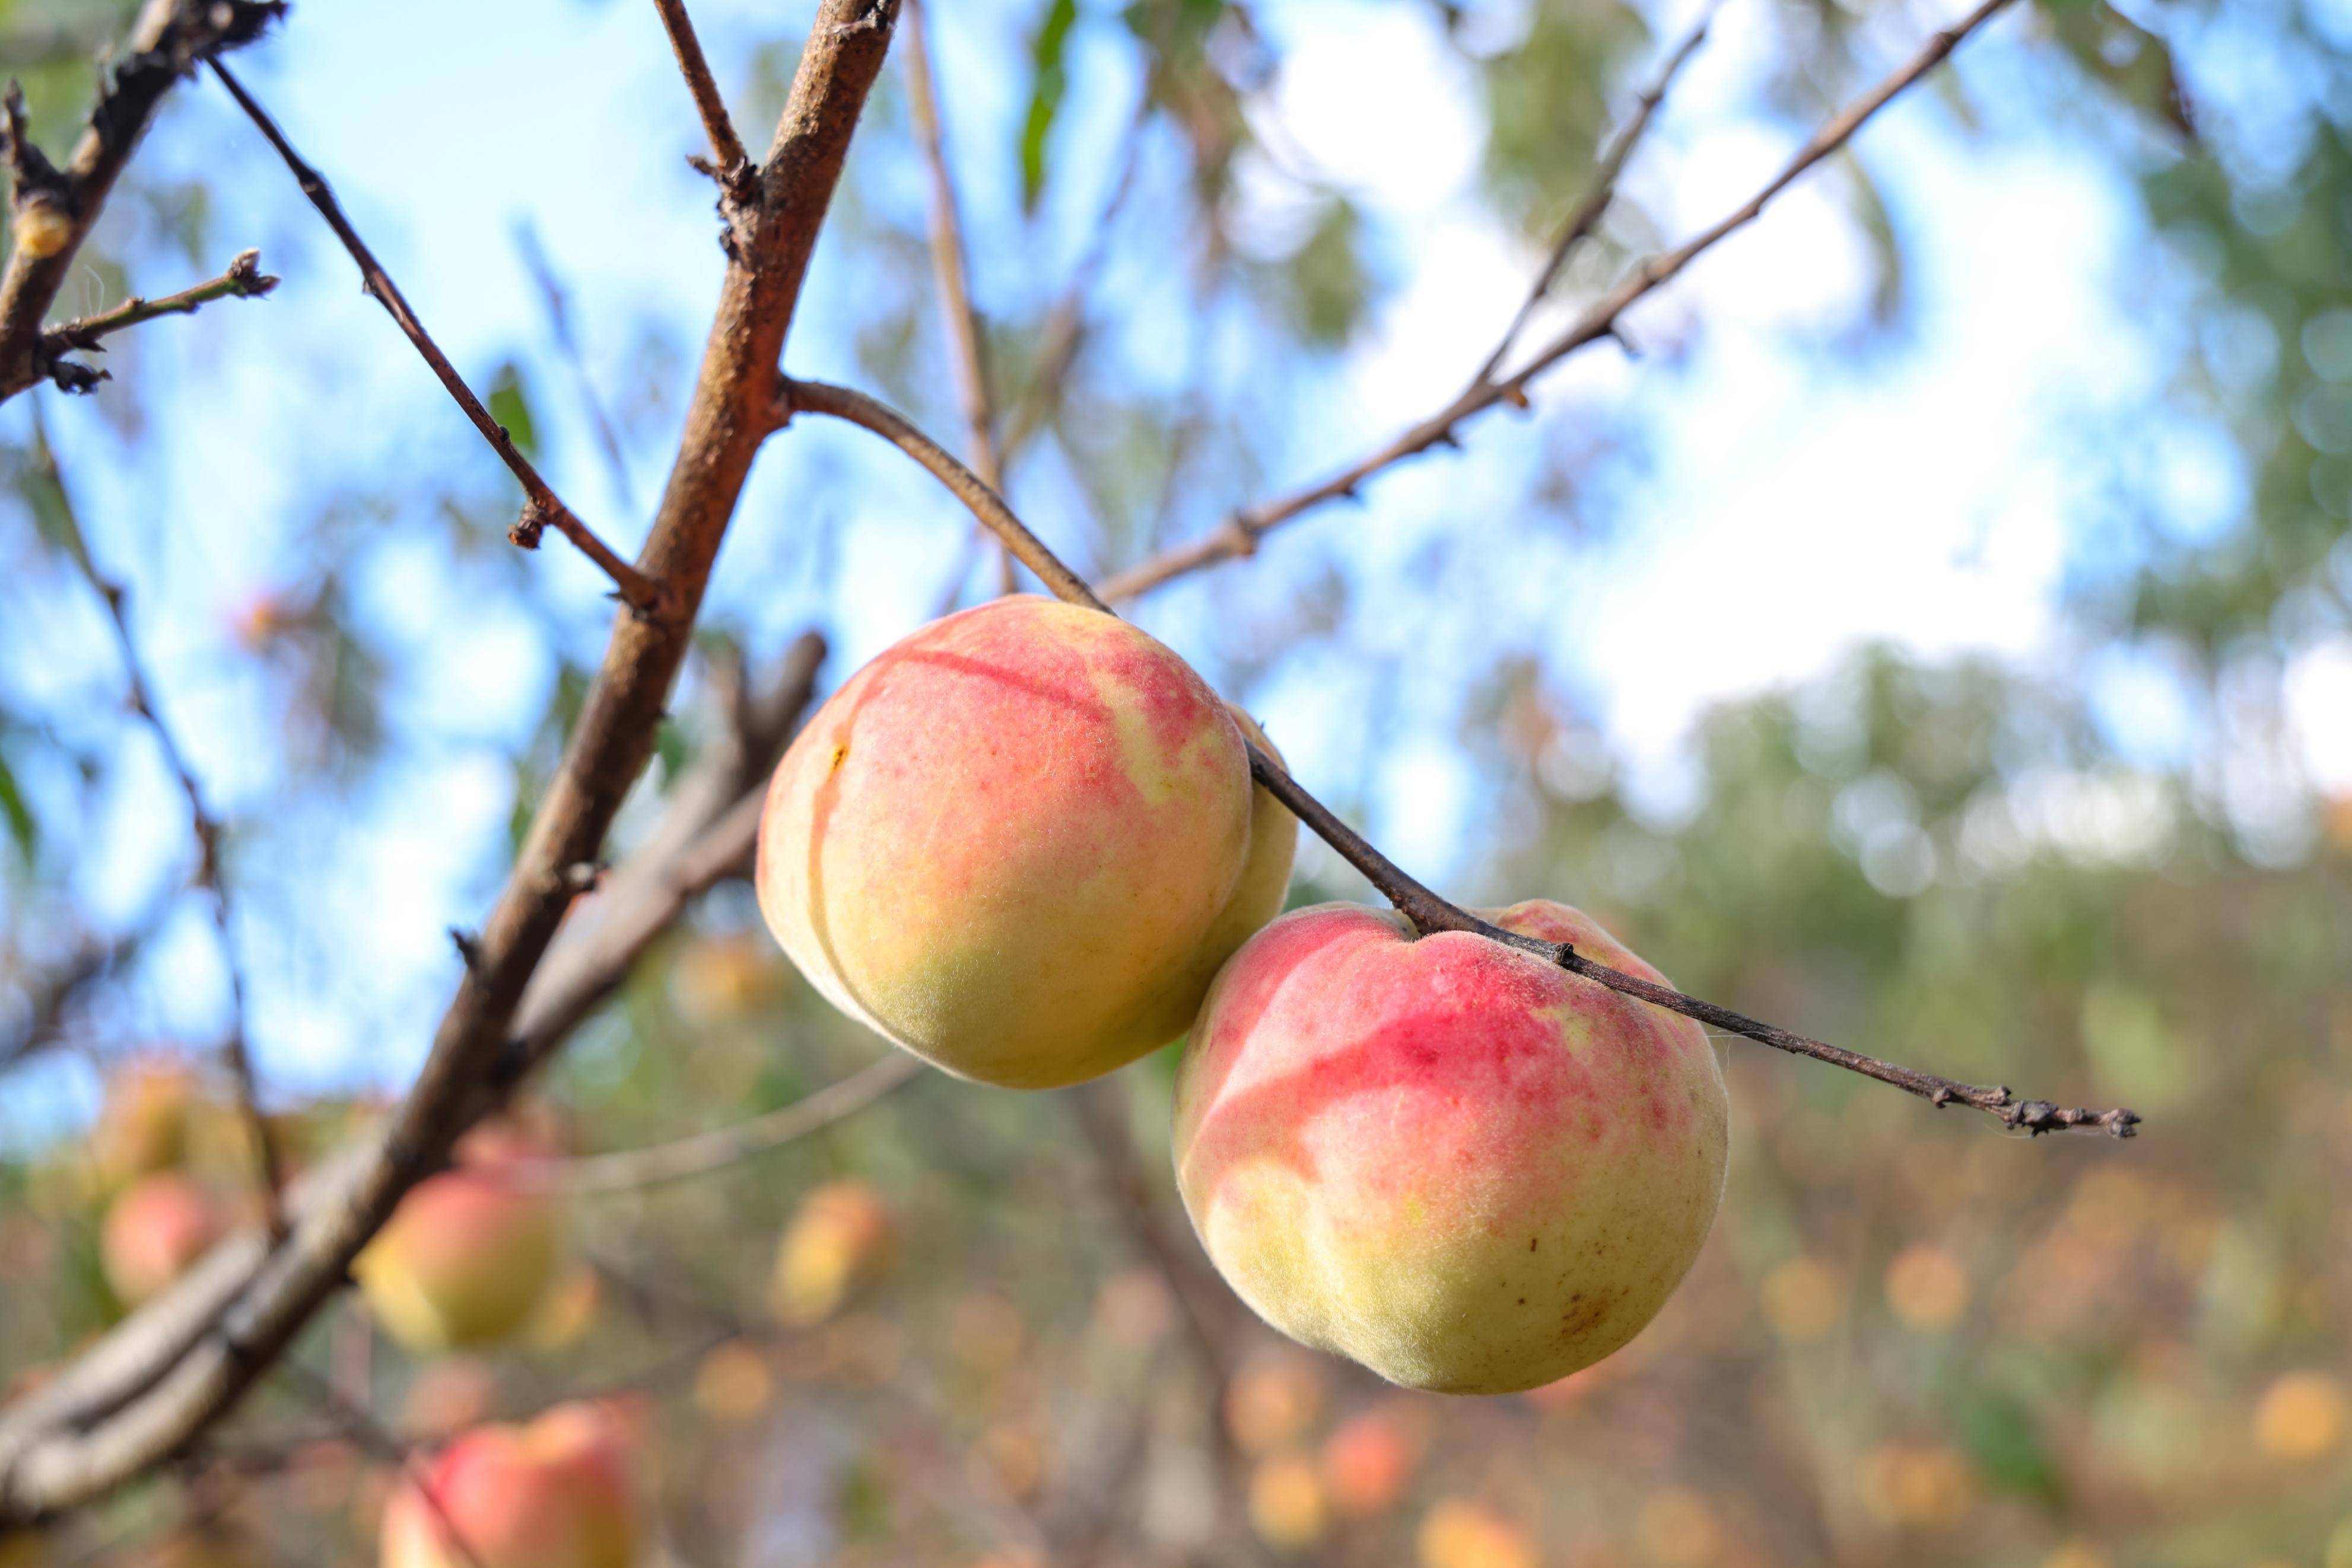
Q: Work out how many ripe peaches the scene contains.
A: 2